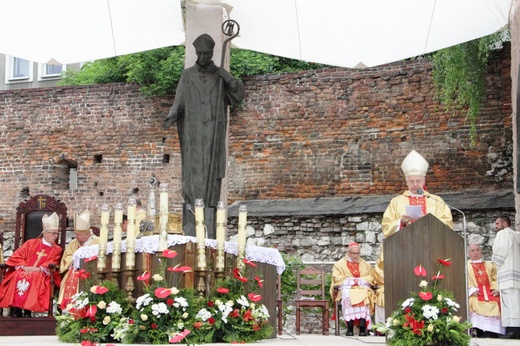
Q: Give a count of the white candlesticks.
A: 7